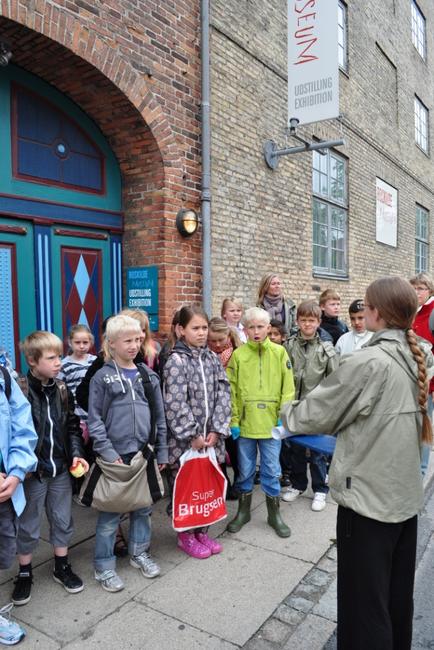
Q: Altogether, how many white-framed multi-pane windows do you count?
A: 5